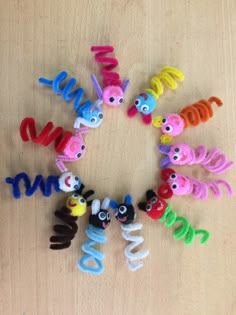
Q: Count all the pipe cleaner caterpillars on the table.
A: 12